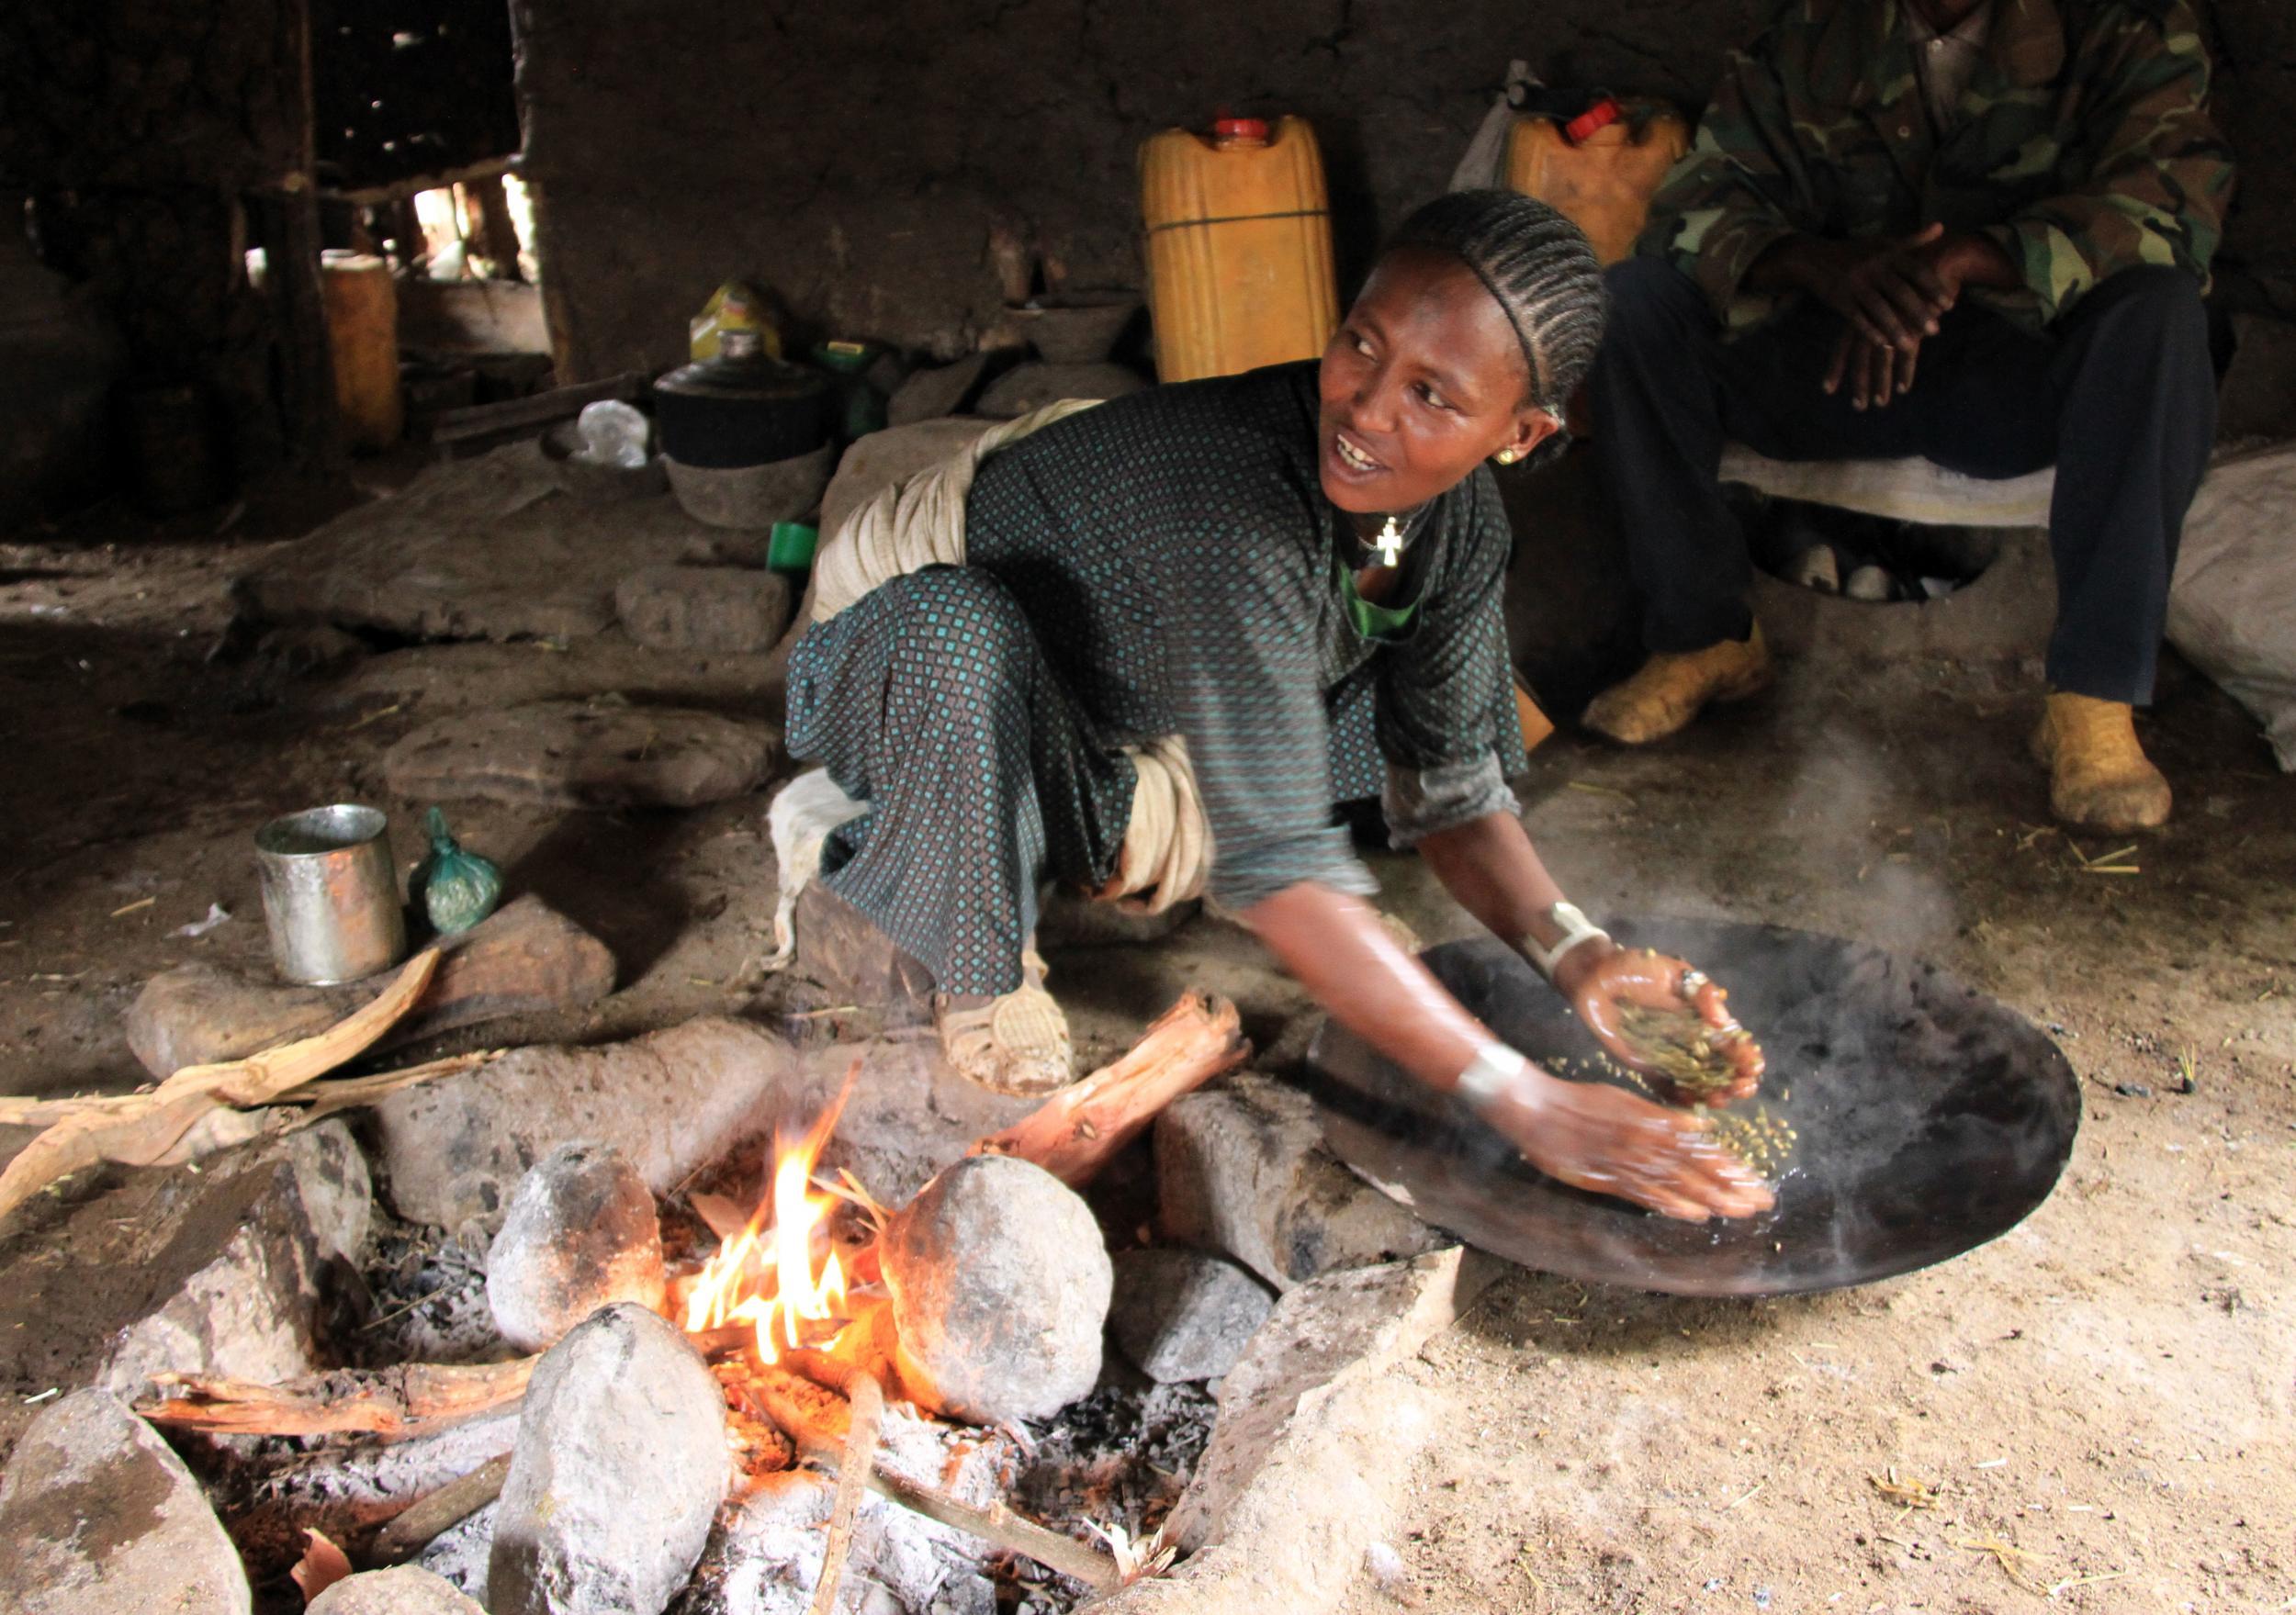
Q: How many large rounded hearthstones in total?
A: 3